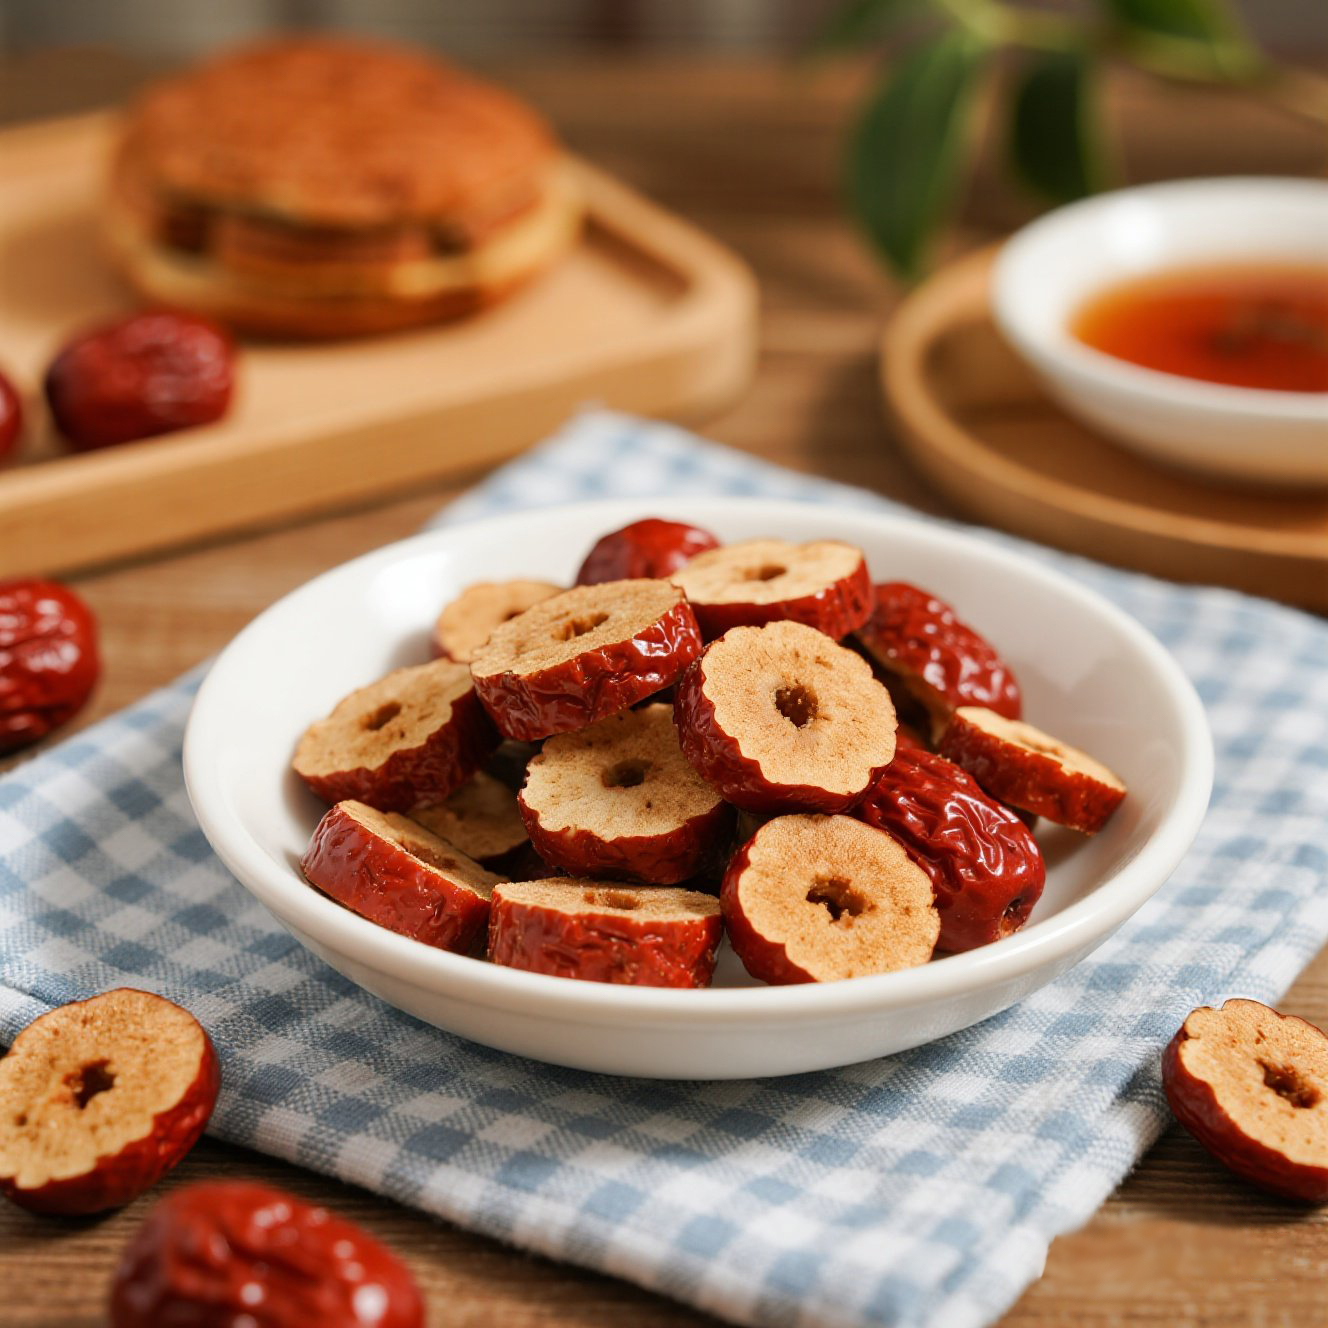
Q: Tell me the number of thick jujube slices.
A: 13